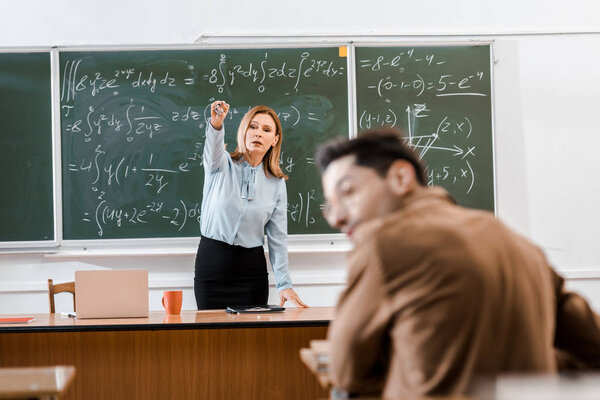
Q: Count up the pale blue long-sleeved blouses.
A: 1